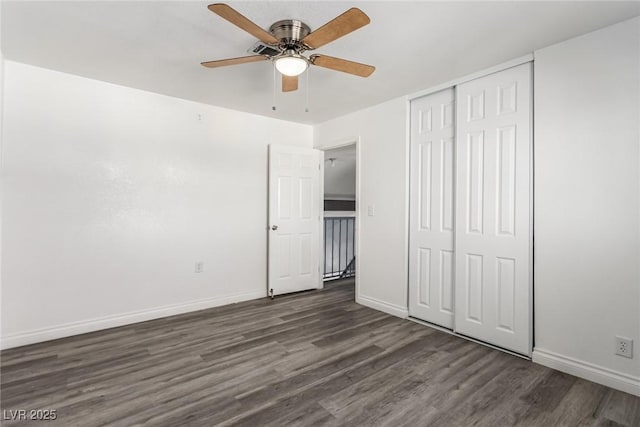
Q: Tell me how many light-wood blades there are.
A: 5